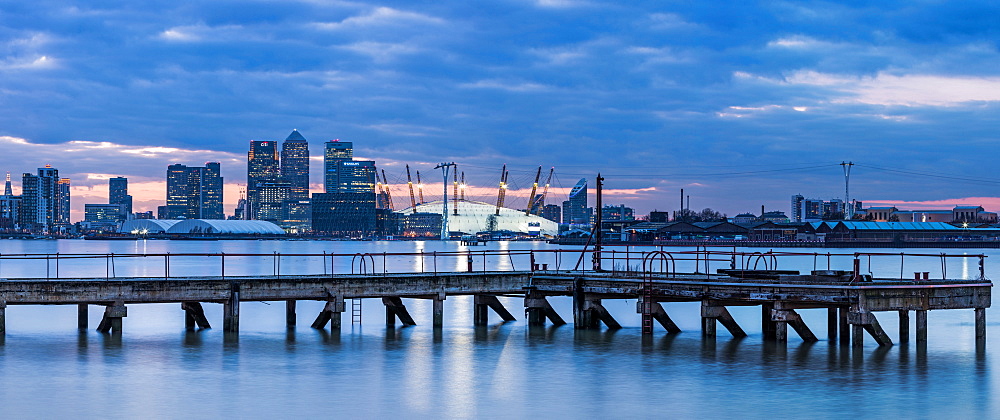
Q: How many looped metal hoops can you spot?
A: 6